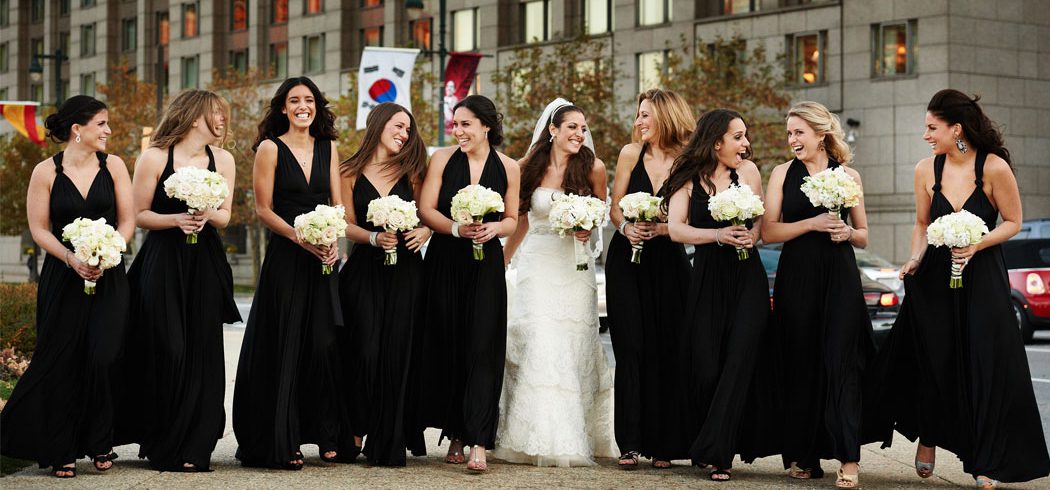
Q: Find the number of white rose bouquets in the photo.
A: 10